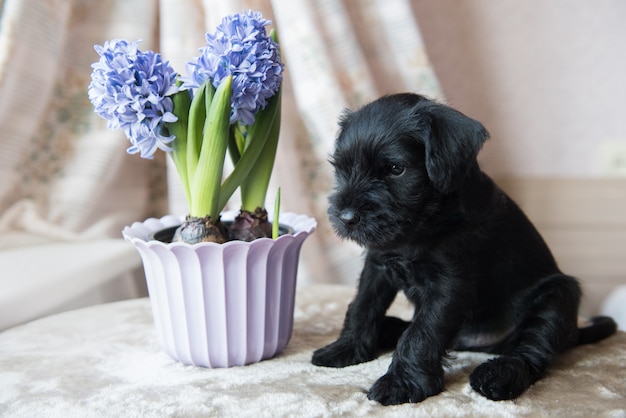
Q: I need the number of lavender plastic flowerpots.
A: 1